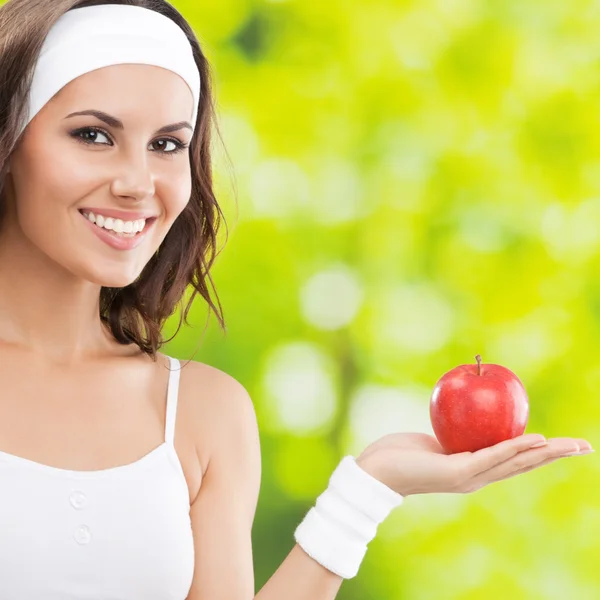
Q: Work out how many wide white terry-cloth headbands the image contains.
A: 1